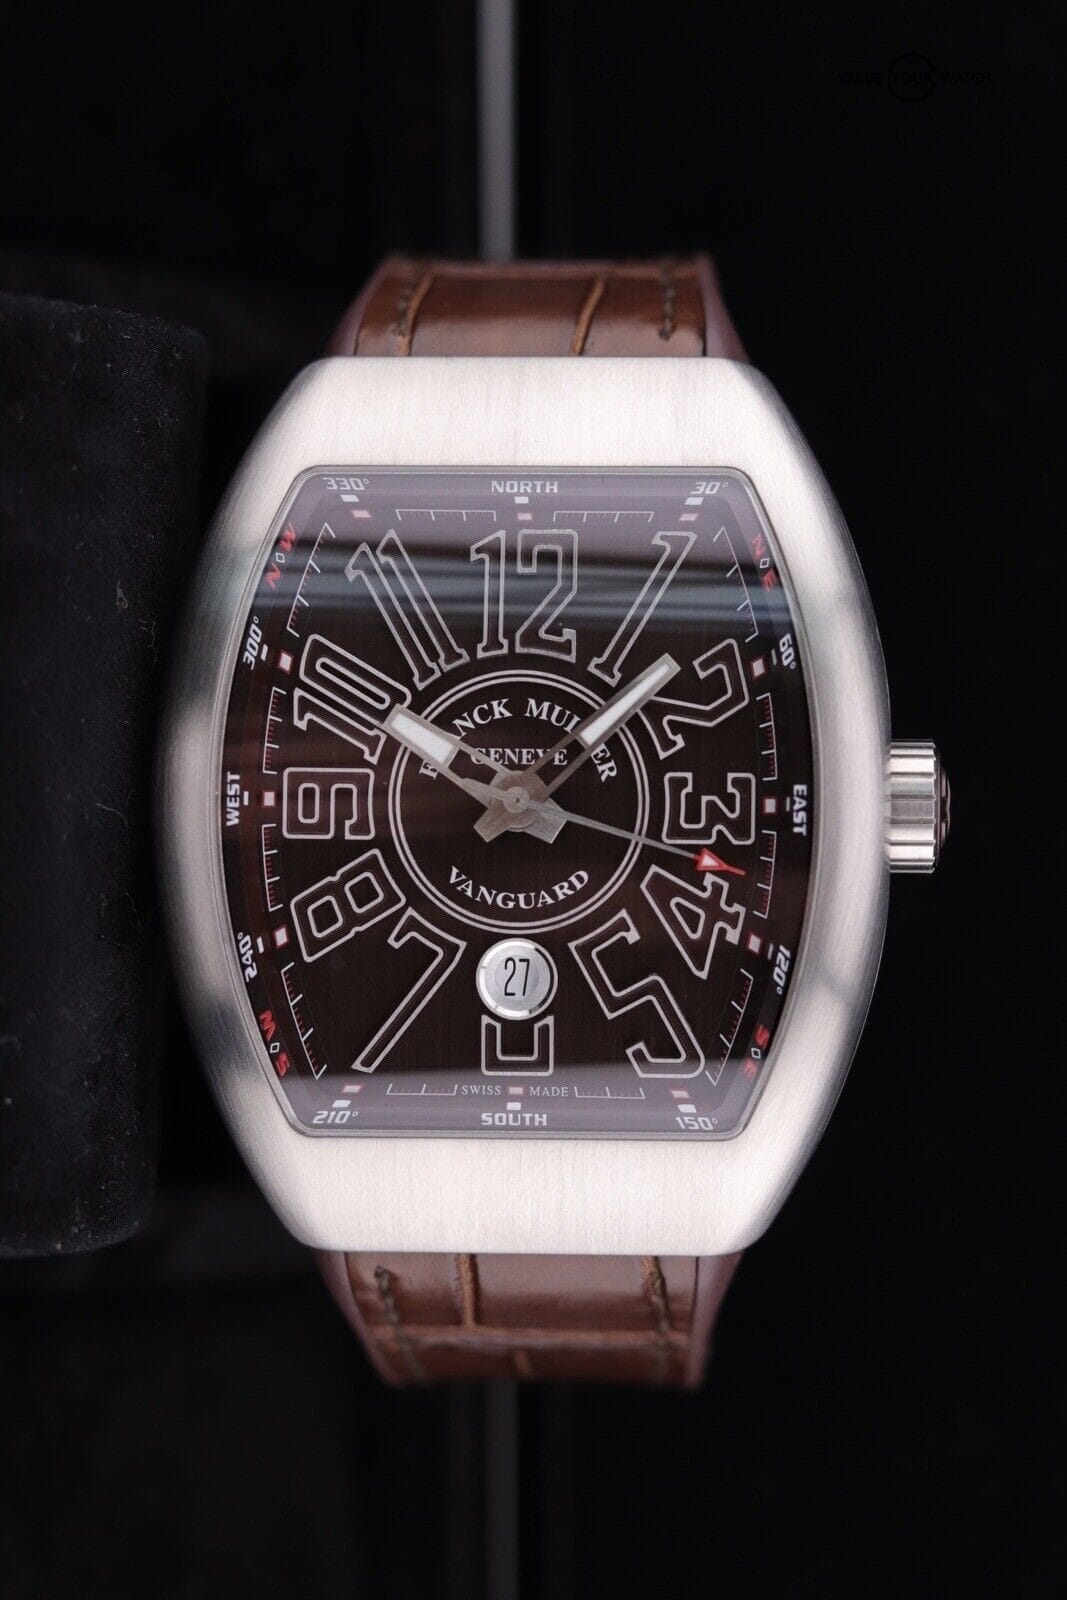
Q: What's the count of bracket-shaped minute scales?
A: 12